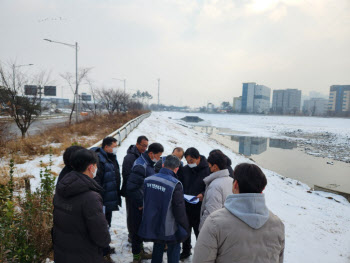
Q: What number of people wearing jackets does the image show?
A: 11